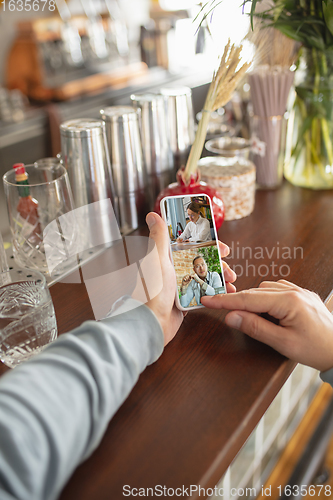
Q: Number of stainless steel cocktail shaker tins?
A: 4